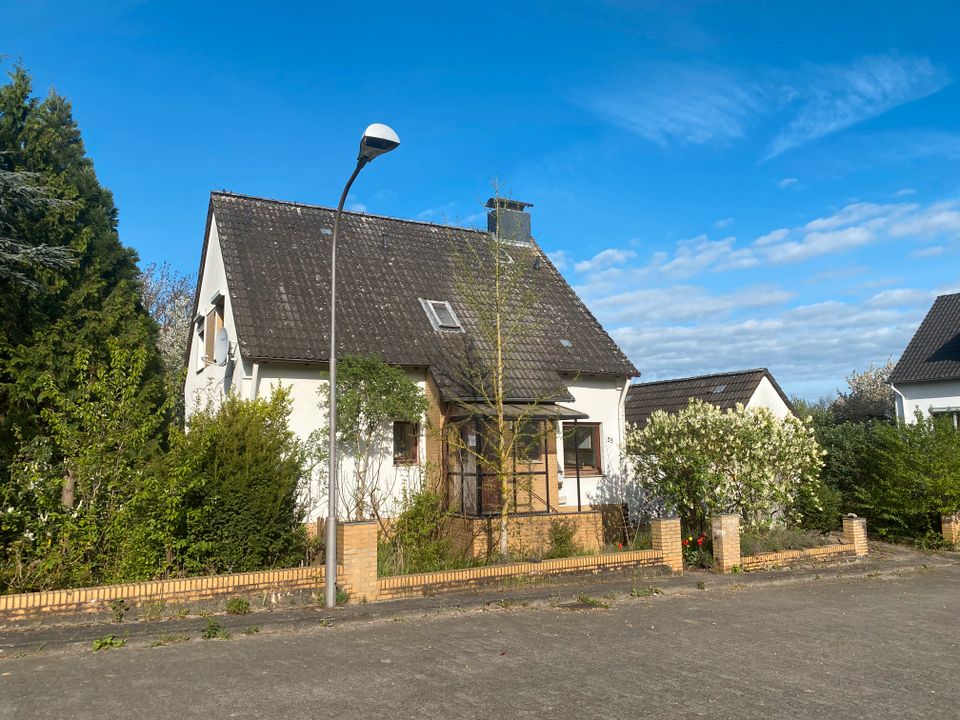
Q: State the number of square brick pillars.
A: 5